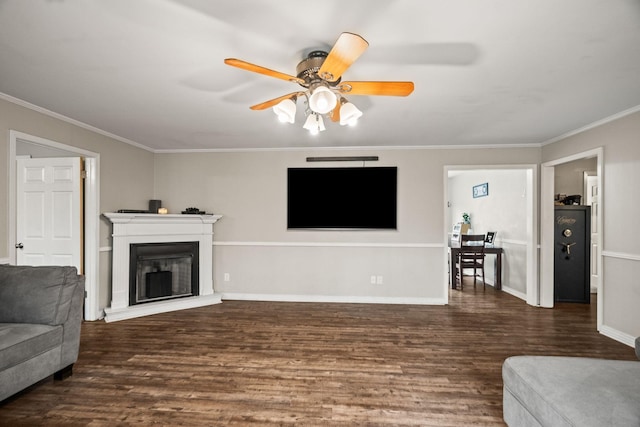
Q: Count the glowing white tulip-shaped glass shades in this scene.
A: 4